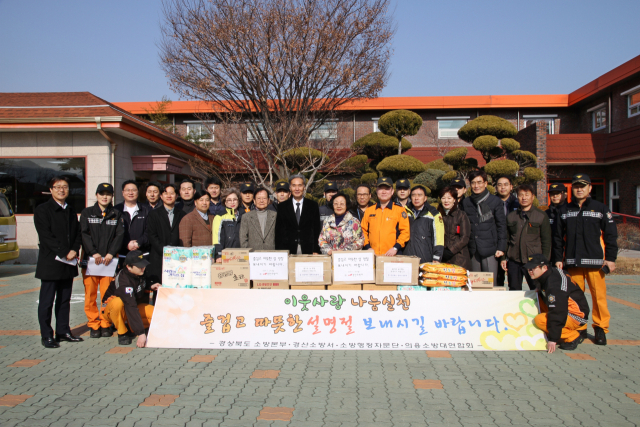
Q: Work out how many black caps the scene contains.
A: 11